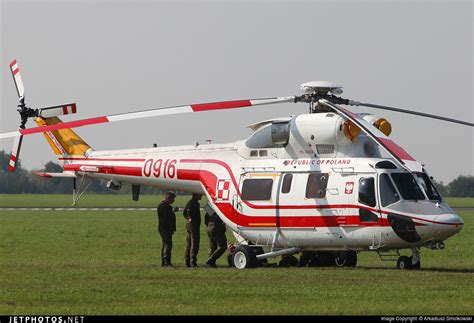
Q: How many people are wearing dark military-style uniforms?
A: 3